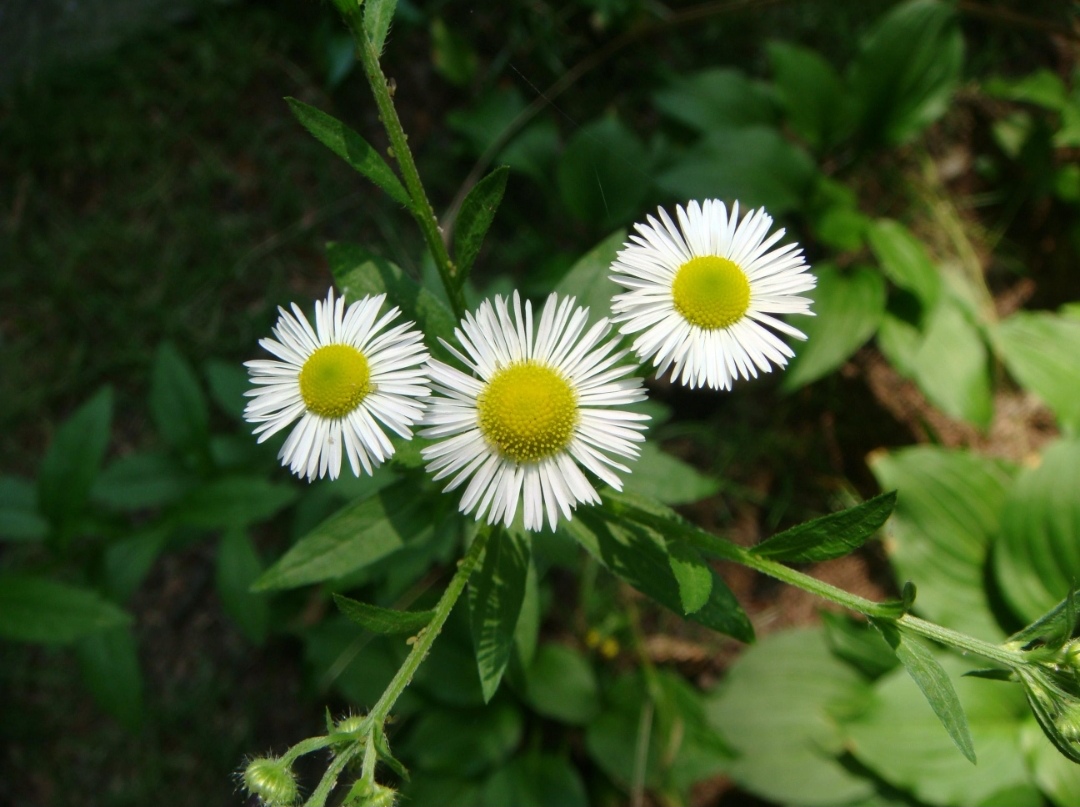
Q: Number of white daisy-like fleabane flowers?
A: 3